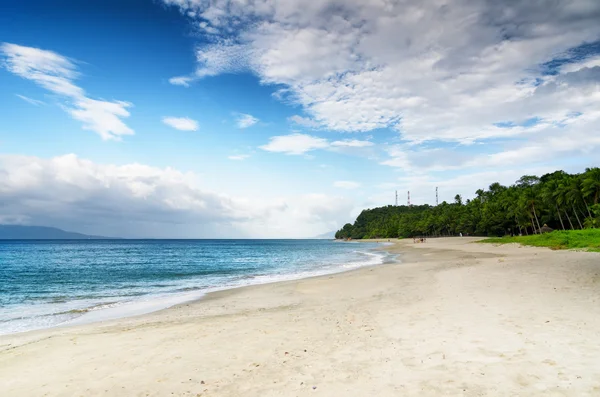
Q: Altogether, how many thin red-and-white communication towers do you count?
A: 3